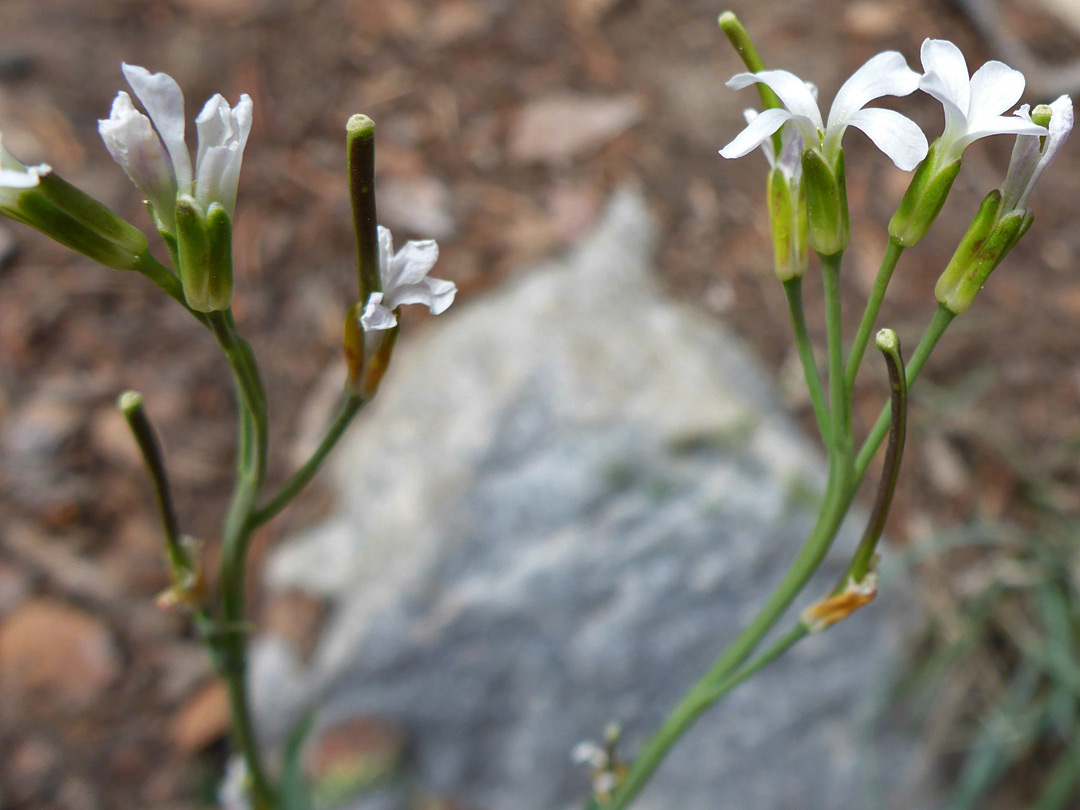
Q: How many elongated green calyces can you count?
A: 6